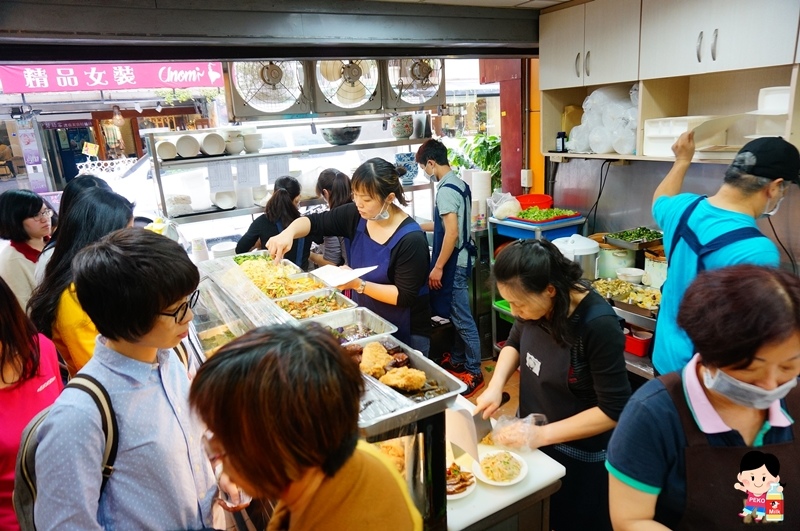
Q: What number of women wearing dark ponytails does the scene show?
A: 4